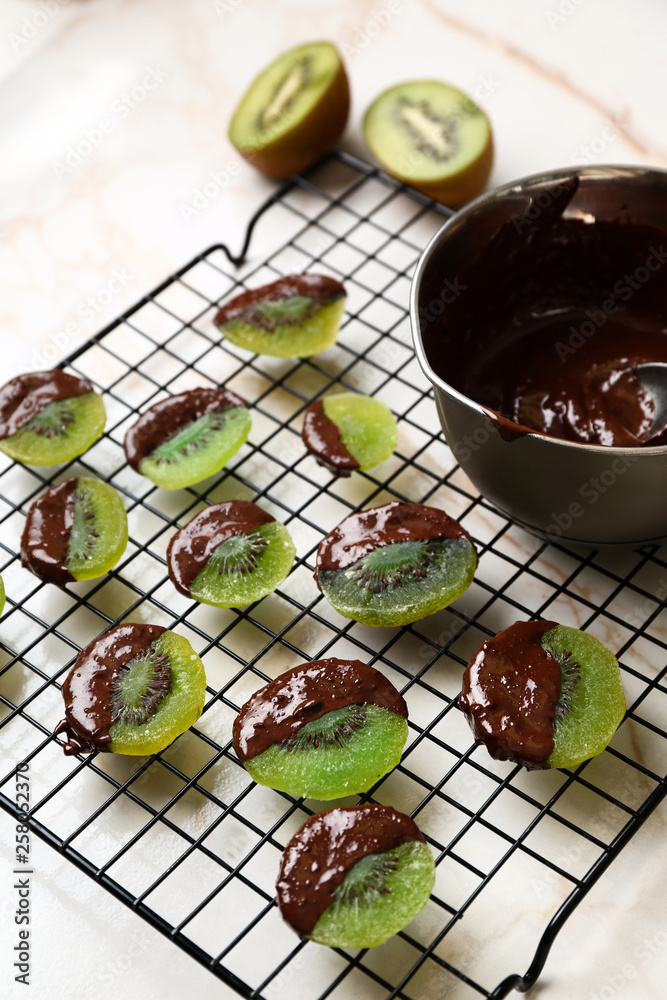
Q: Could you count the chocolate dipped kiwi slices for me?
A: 11